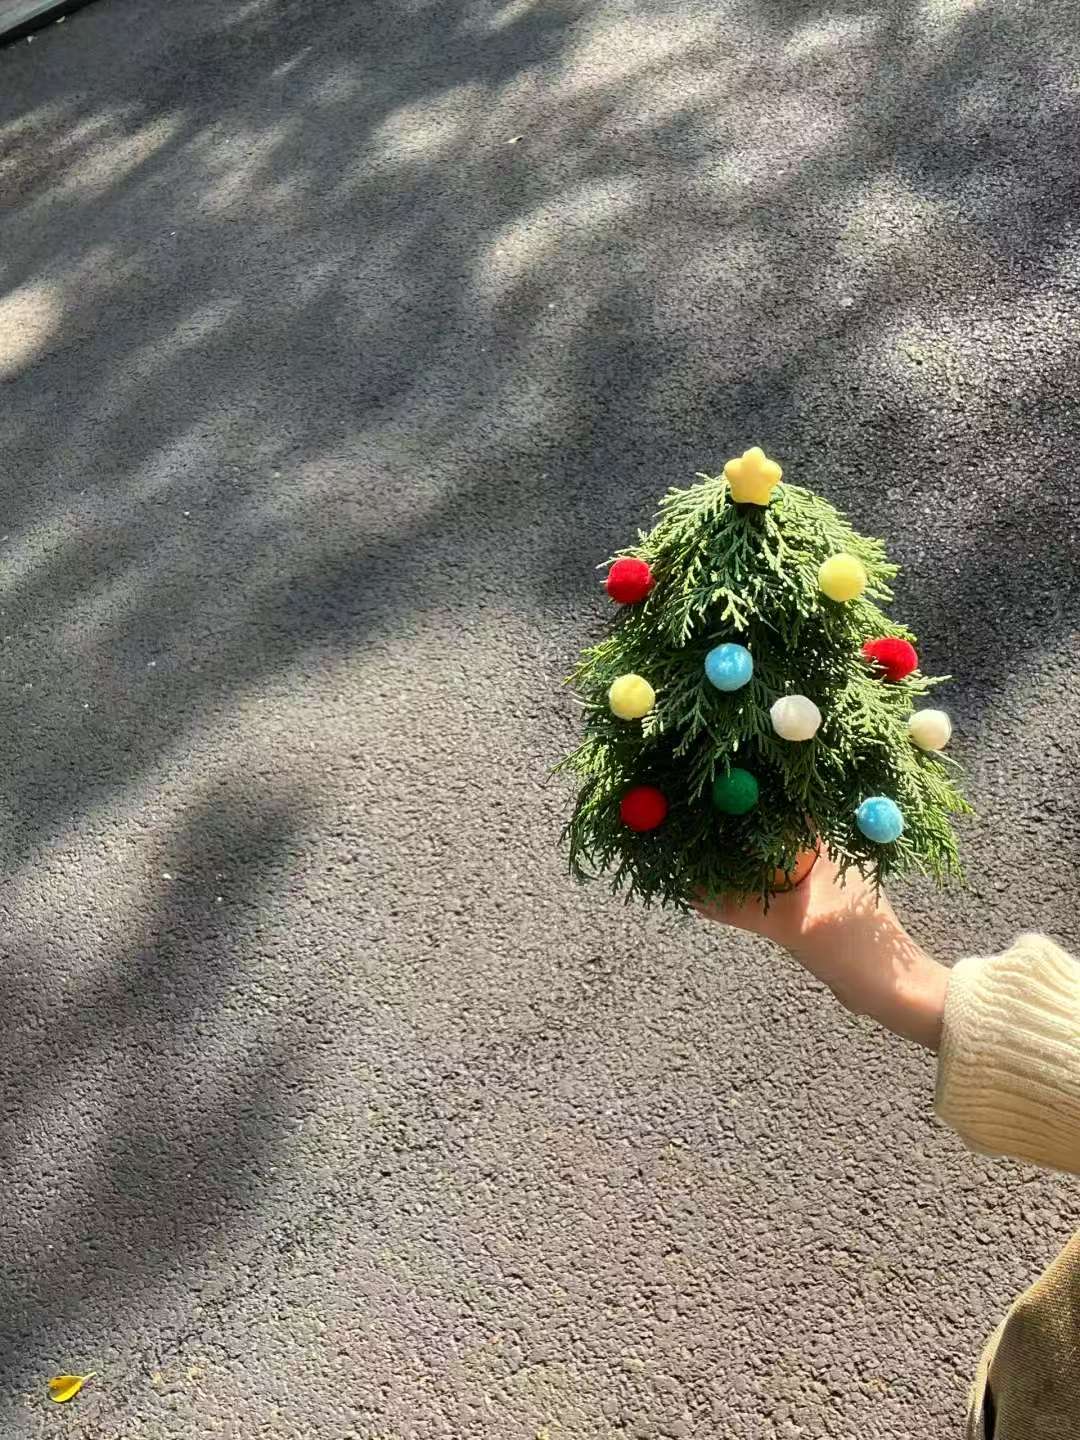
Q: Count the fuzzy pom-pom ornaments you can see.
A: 10